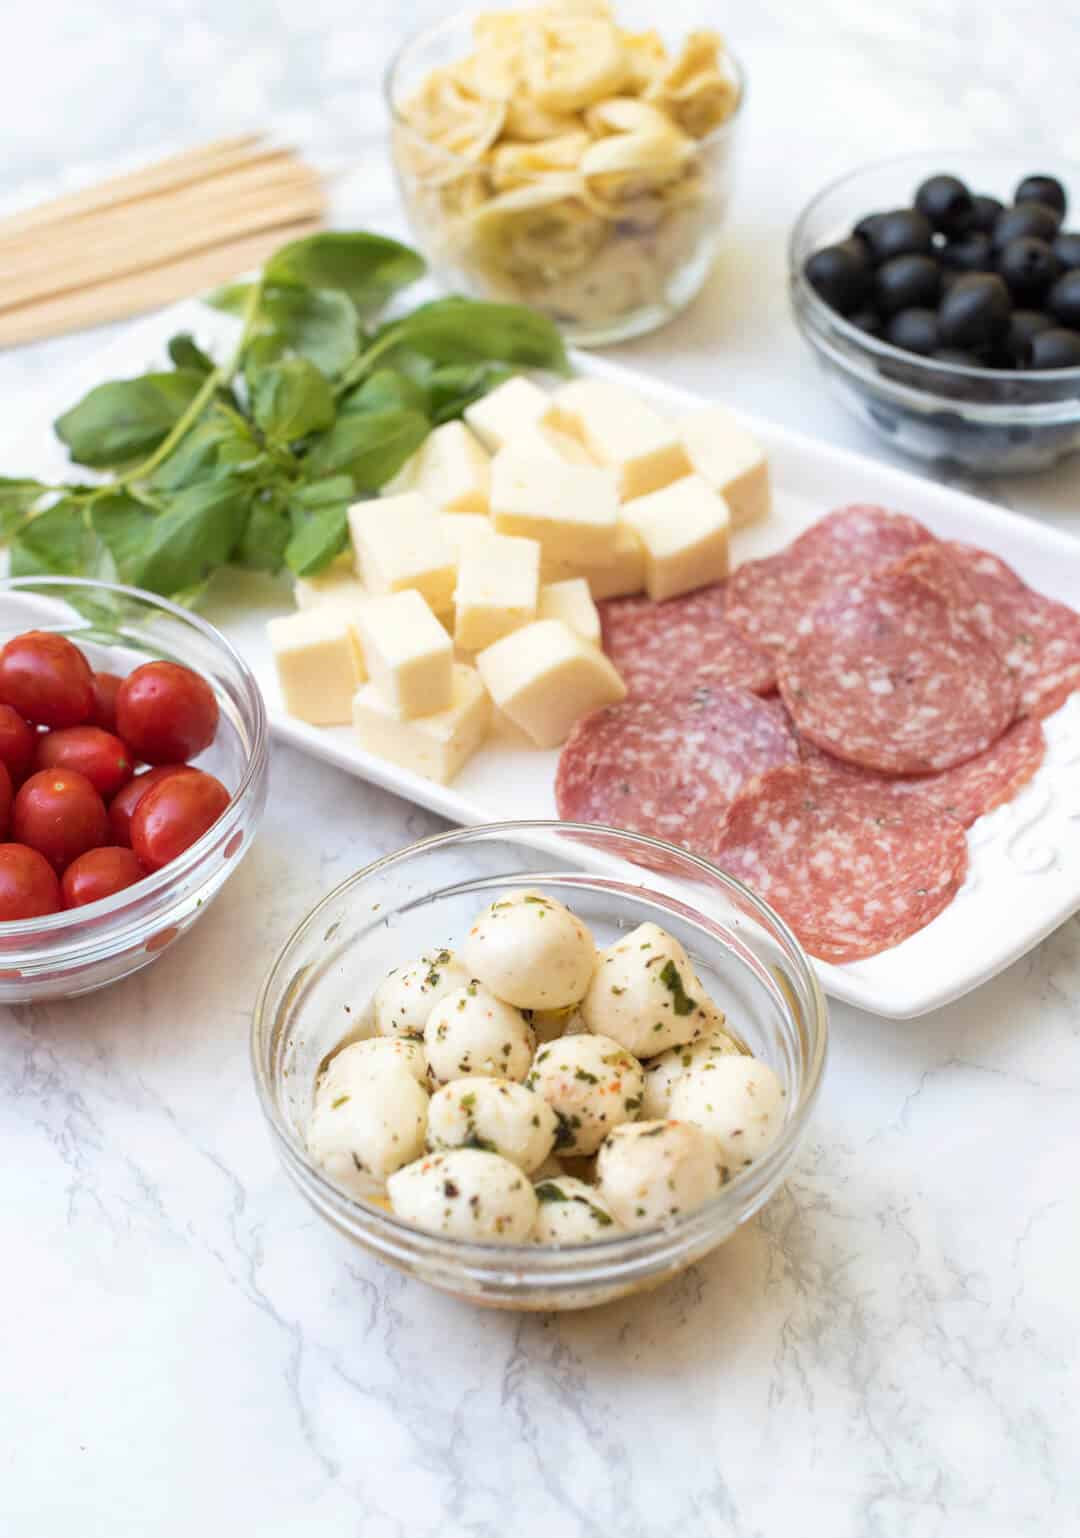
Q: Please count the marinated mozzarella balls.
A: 13